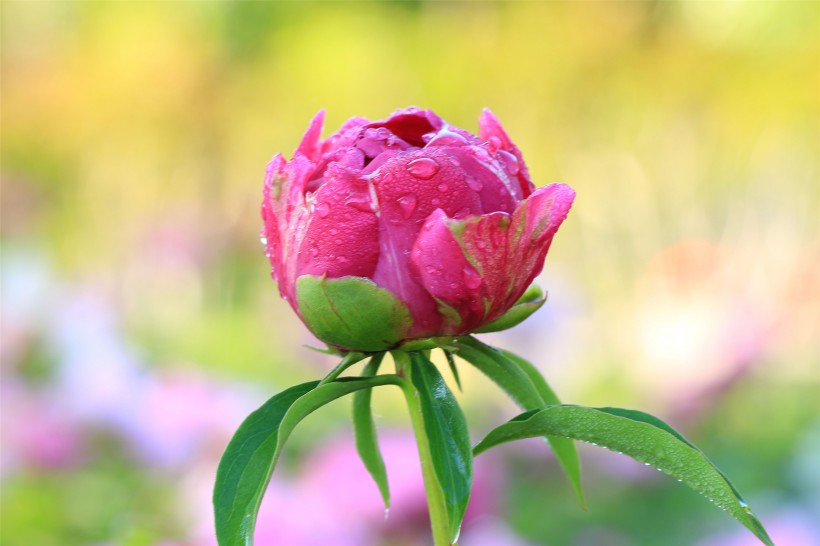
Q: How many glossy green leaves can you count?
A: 5